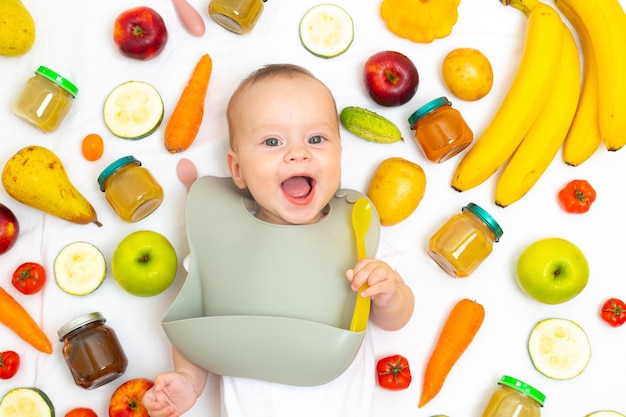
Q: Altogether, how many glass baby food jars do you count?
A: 7